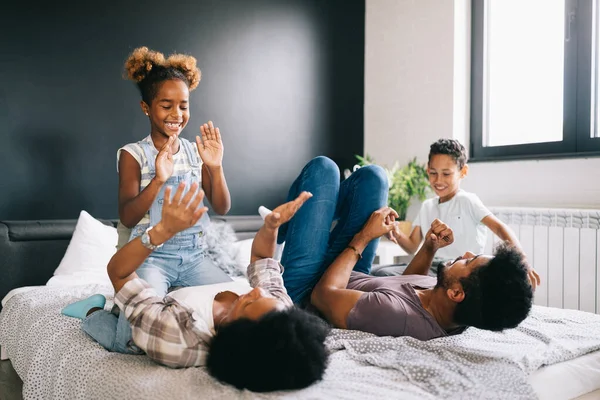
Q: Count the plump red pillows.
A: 0